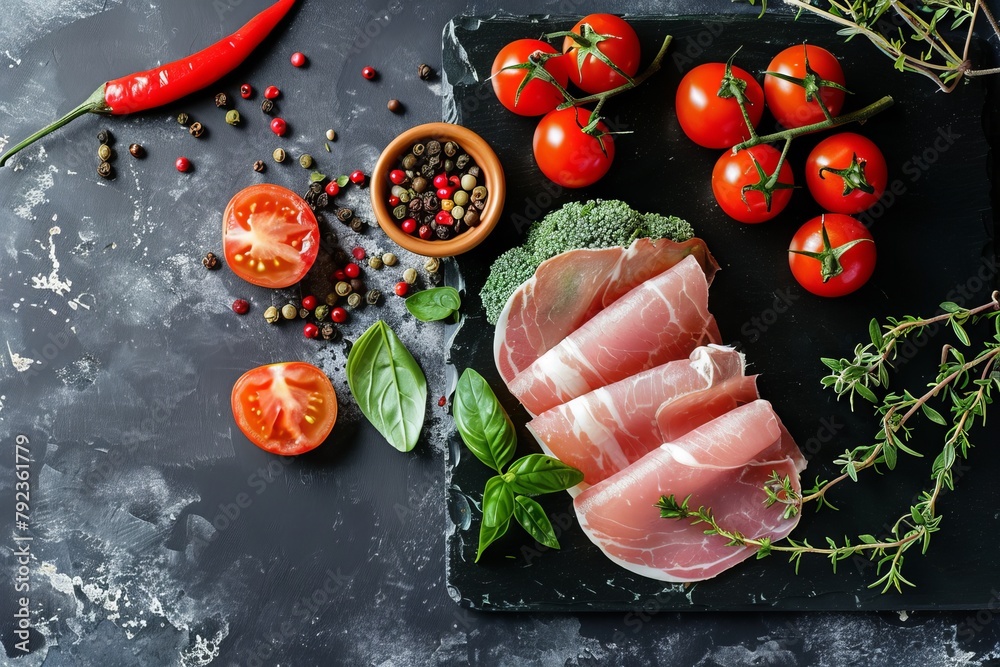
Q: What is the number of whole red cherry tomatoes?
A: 8